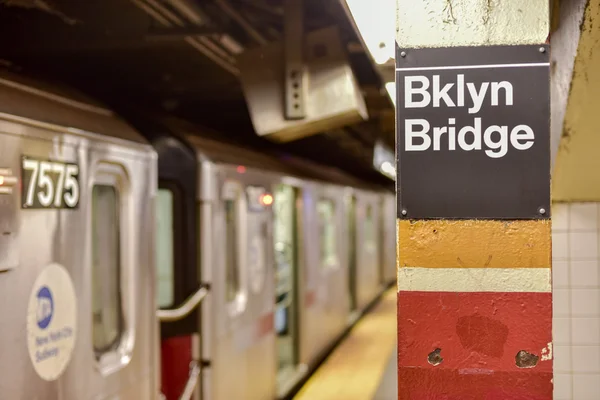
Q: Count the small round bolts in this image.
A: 4